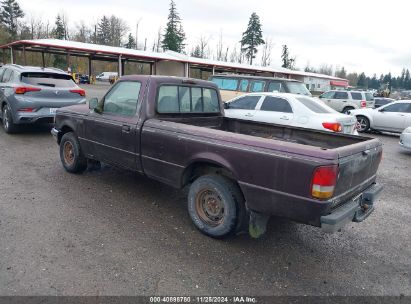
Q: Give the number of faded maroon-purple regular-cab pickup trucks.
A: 1